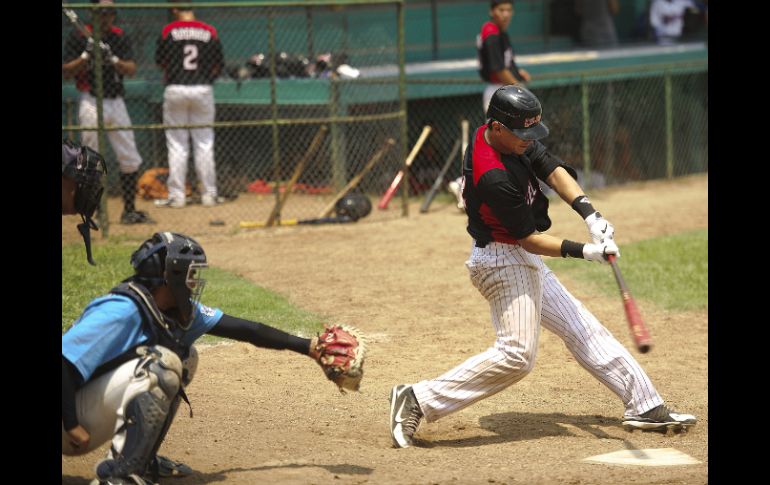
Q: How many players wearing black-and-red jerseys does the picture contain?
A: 4